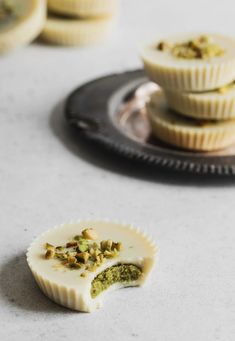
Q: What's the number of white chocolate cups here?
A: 7